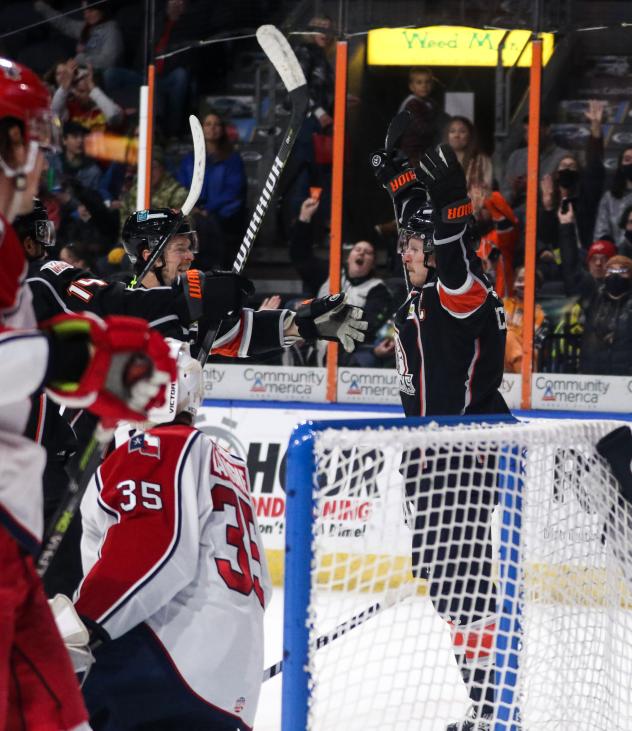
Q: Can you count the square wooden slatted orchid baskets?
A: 0